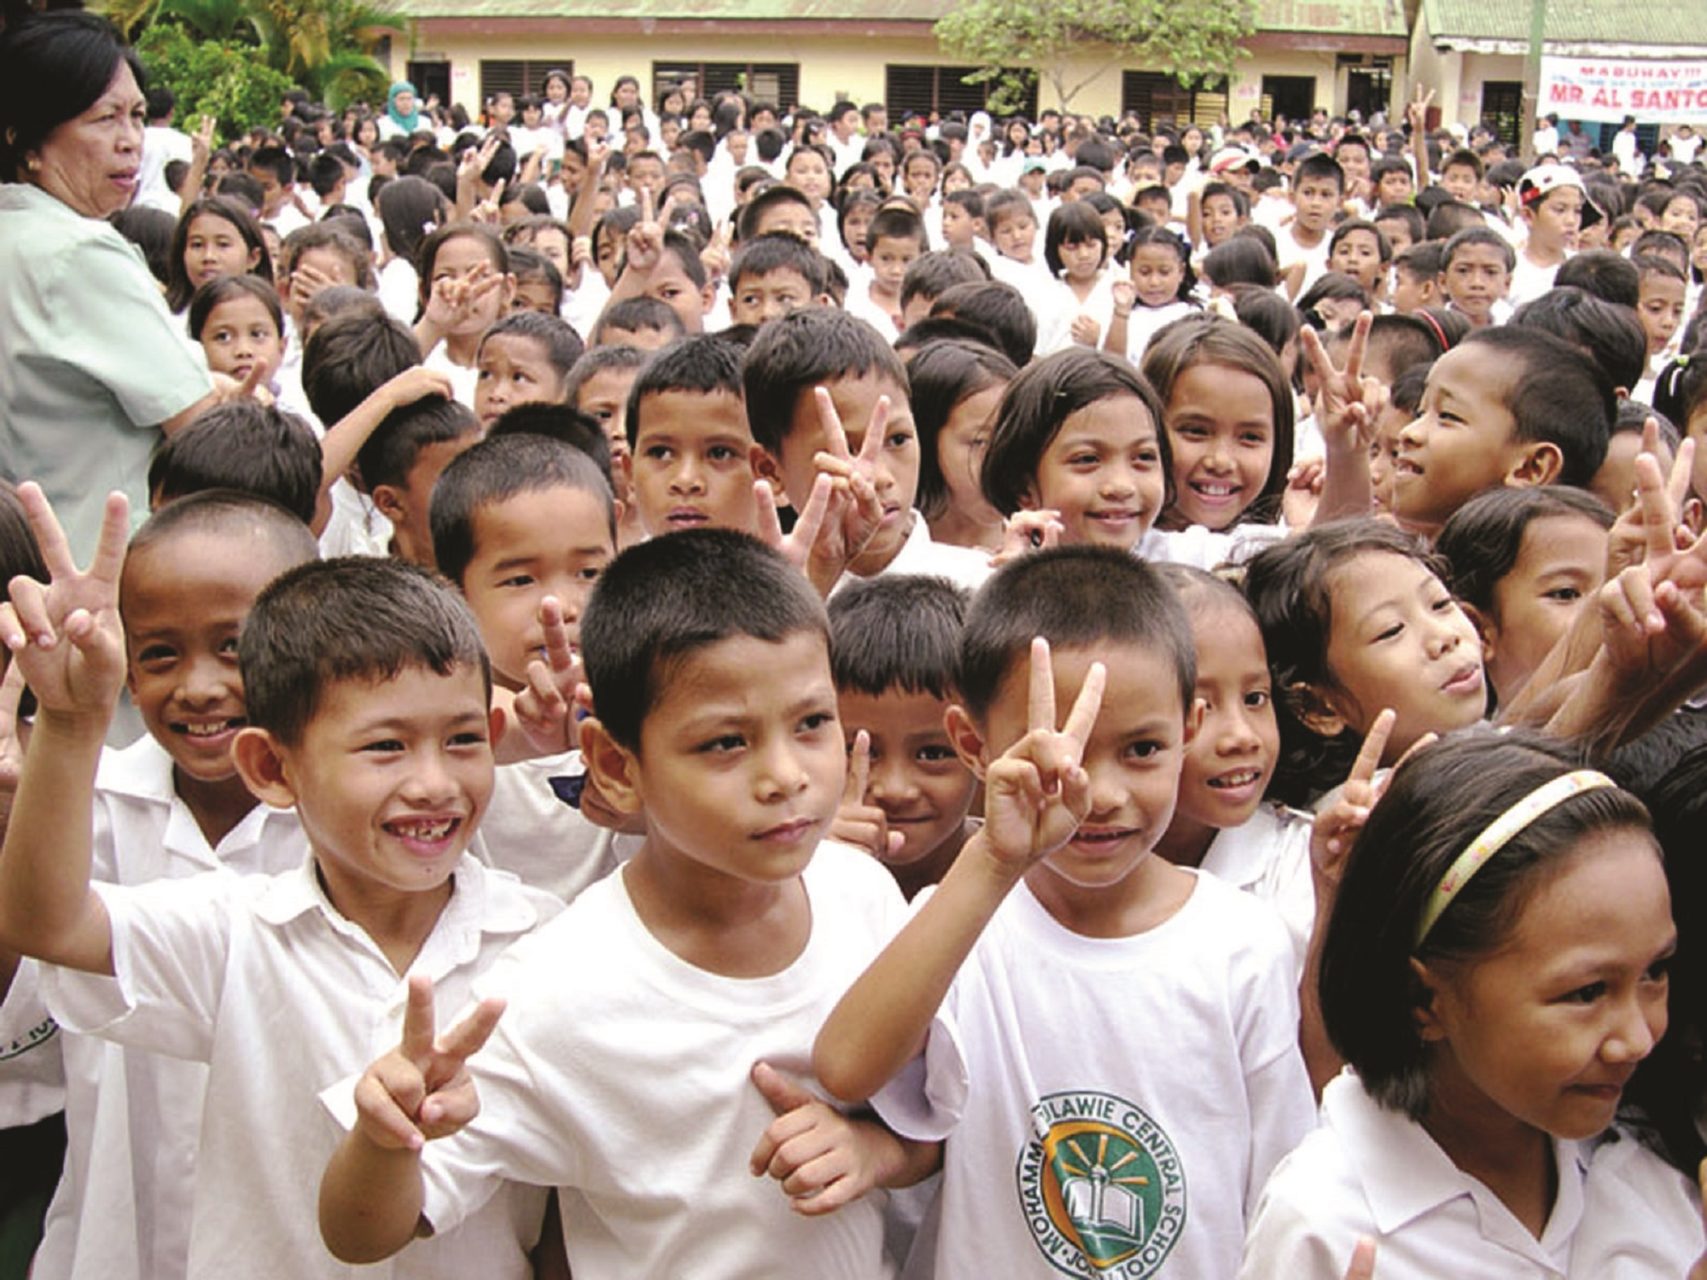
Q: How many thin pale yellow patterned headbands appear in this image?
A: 1